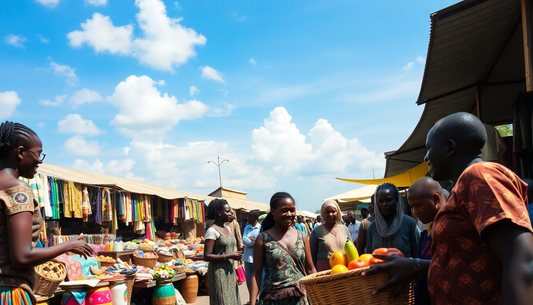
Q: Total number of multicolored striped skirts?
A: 1